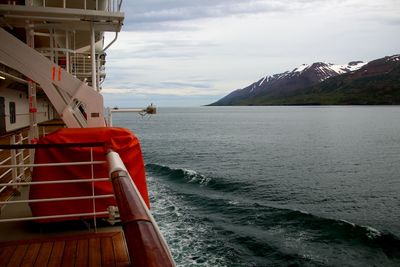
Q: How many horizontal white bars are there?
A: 4